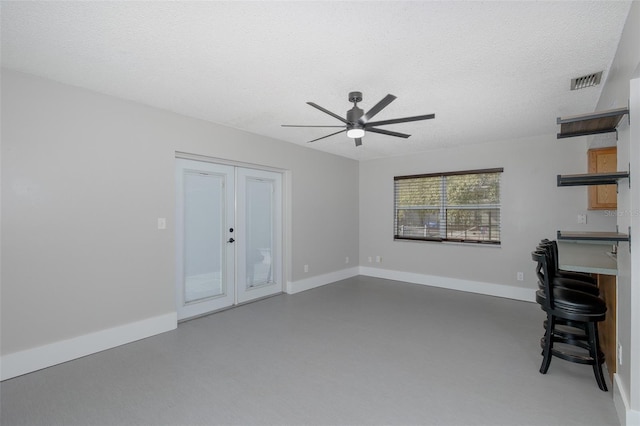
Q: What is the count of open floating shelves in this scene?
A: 3